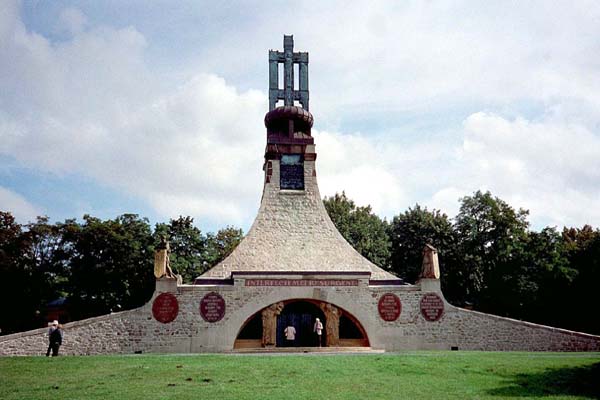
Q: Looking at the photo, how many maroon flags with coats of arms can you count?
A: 0